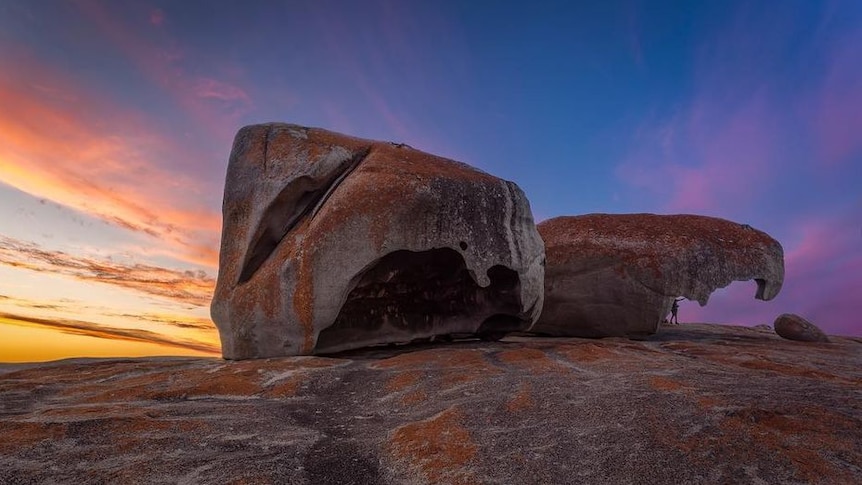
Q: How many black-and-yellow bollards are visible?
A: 0